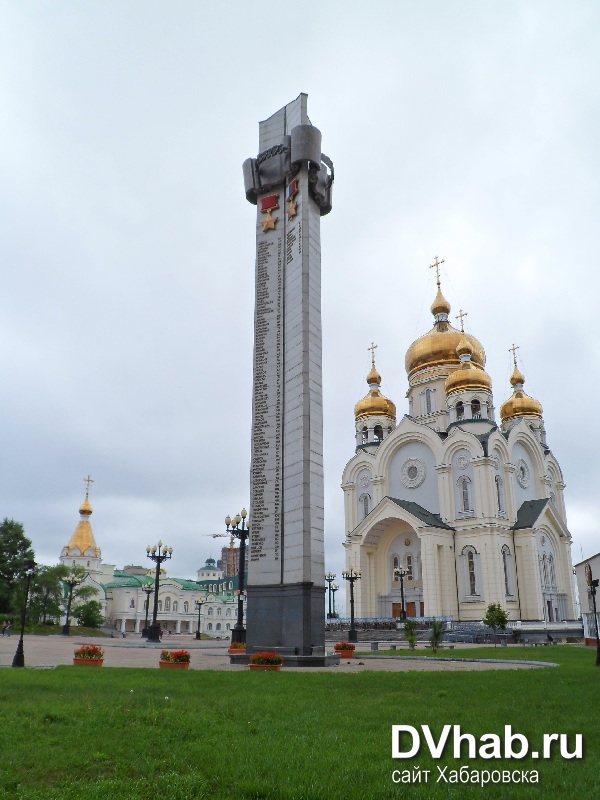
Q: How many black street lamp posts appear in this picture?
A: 11